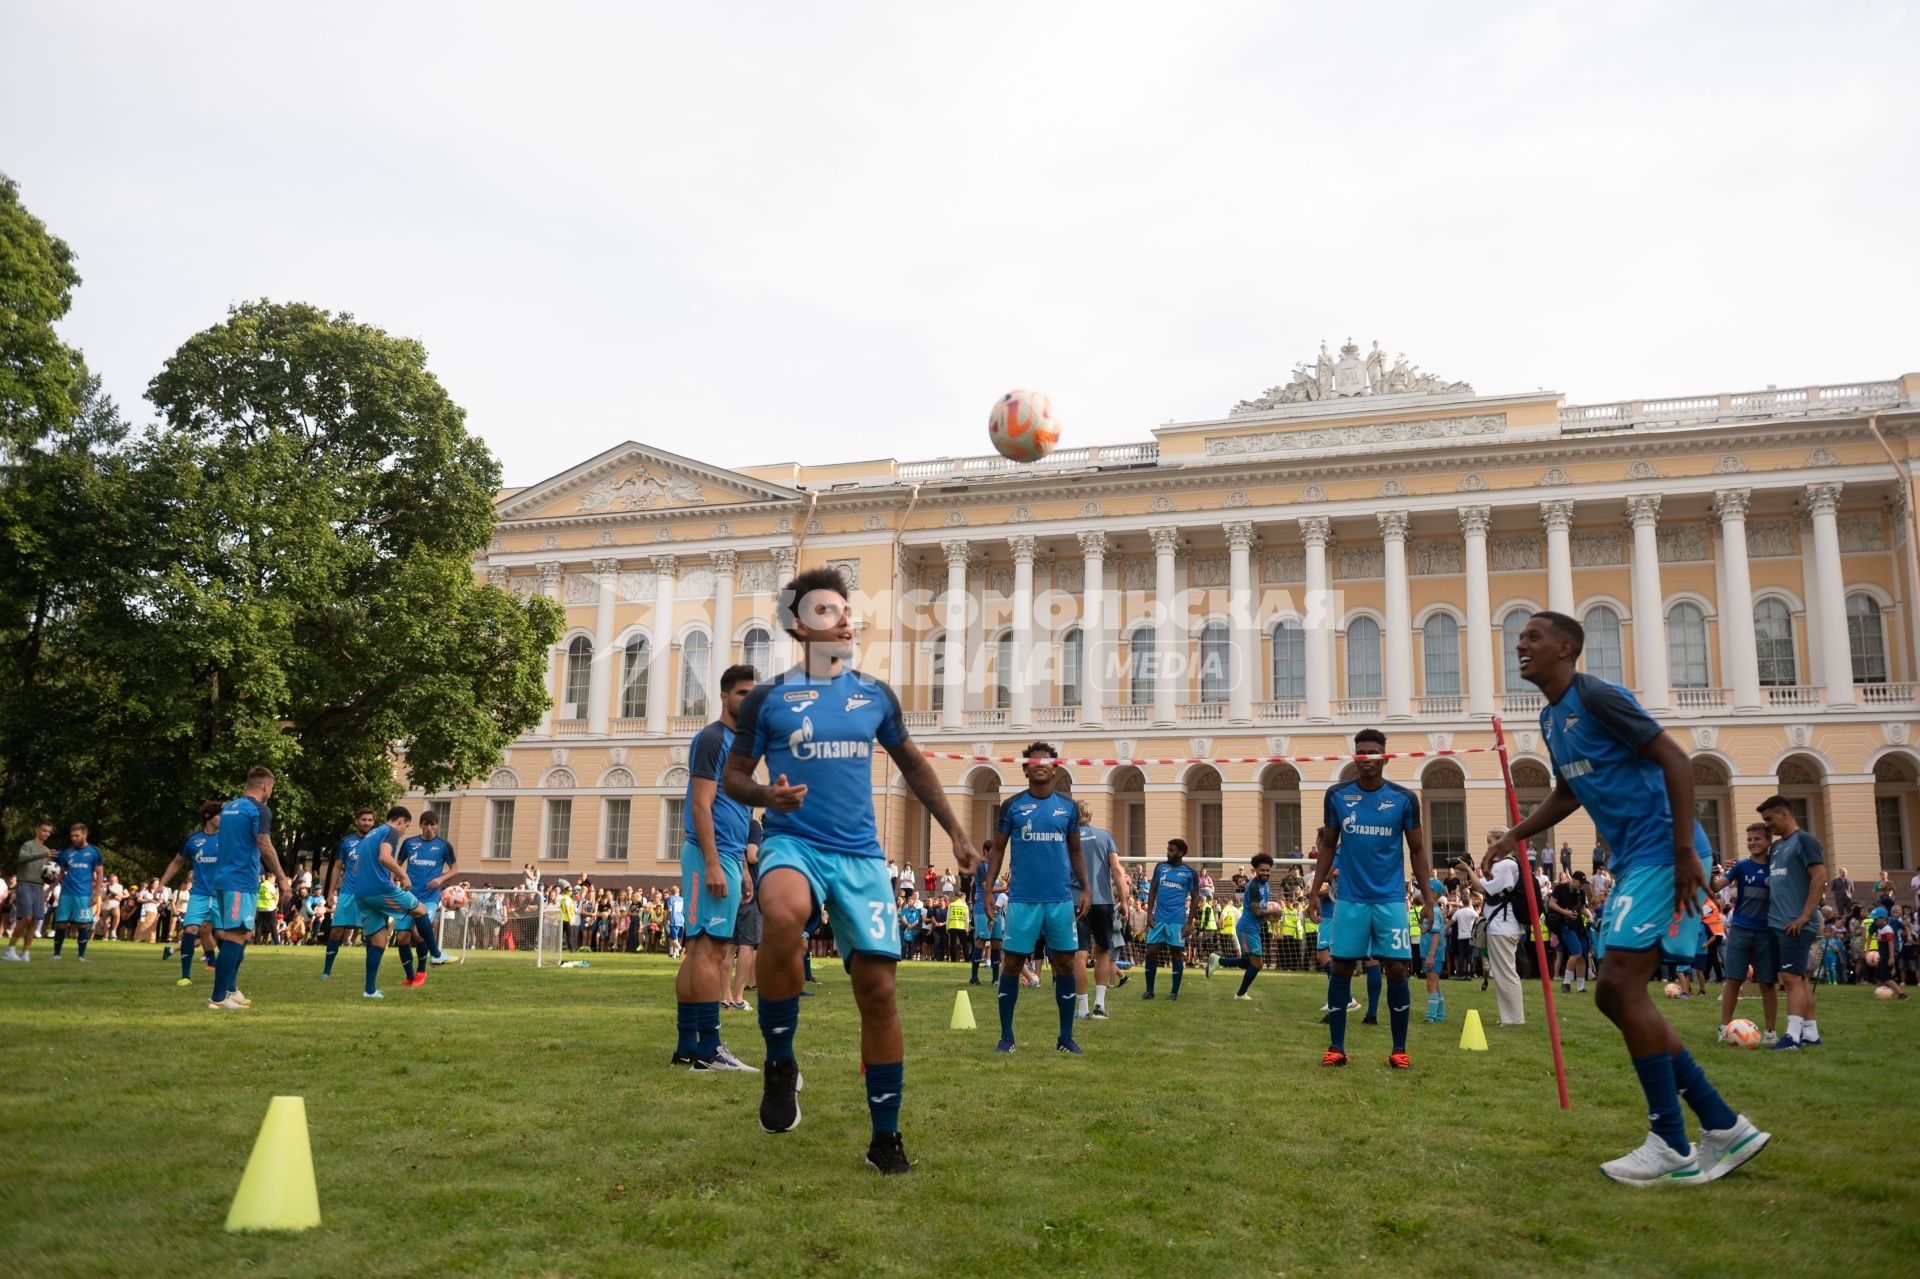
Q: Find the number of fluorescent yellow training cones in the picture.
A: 3